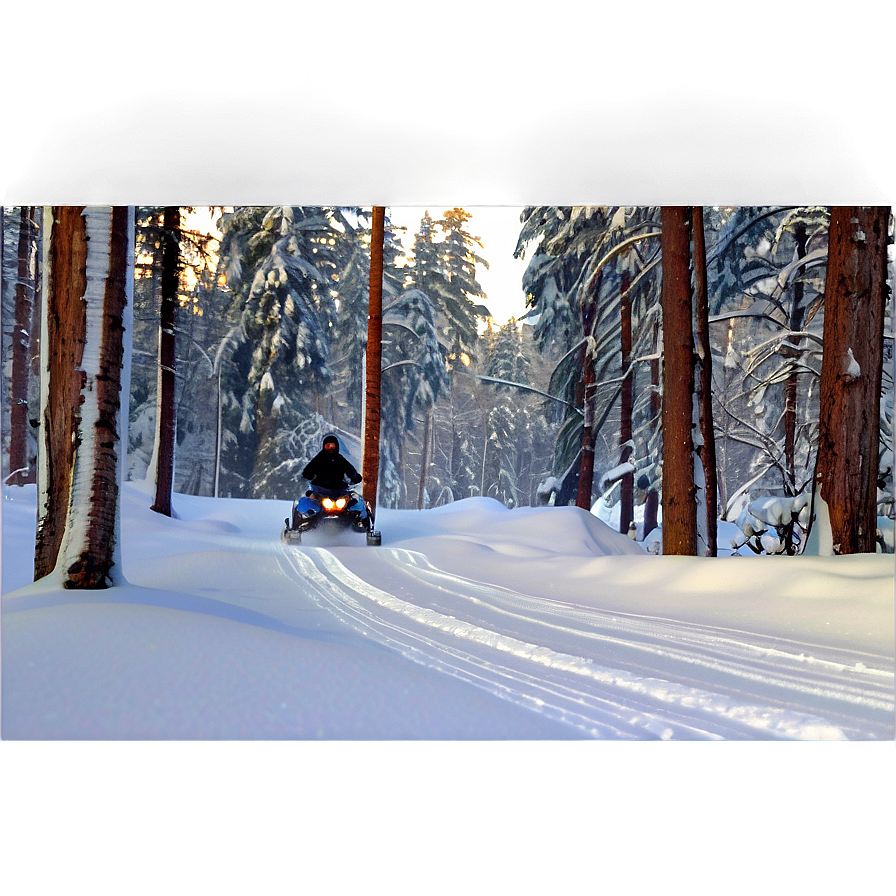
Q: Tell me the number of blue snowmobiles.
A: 1